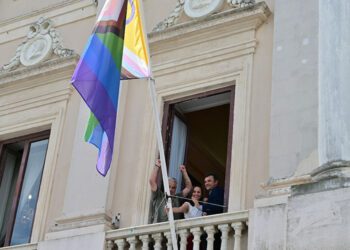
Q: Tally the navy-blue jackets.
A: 1